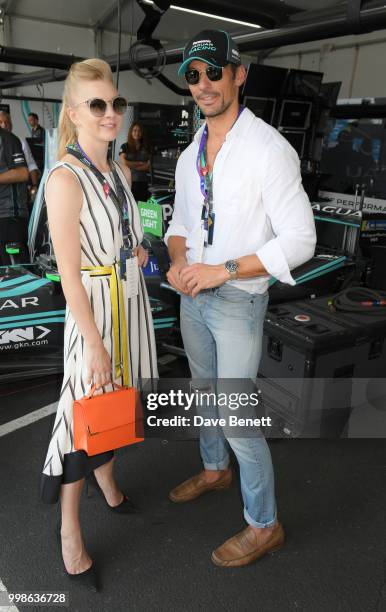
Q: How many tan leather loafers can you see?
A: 2